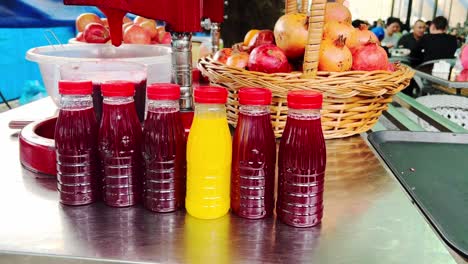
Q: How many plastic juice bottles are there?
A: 6